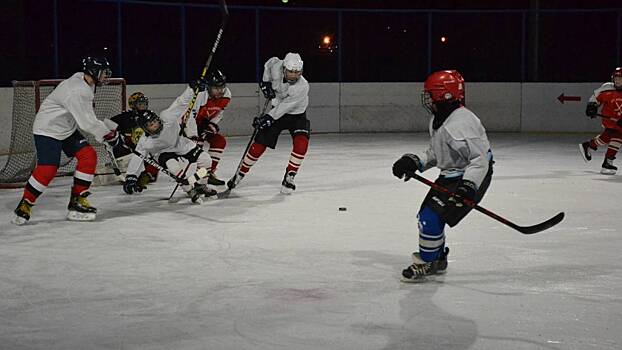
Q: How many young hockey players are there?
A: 7